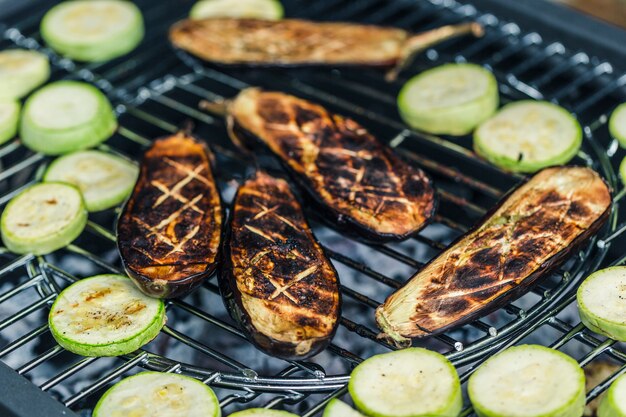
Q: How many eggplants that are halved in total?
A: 5